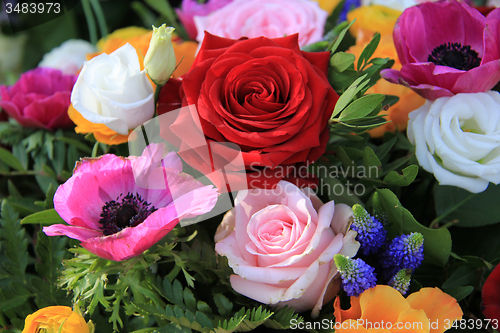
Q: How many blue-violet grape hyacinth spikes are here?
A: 4